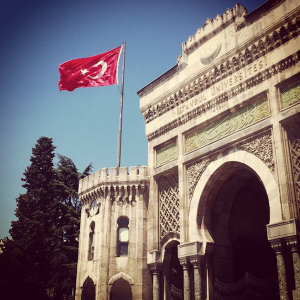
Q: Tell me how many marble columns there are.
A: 5